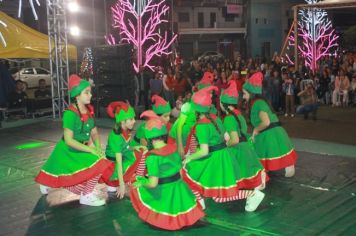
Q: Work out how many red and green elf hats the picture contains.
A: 8